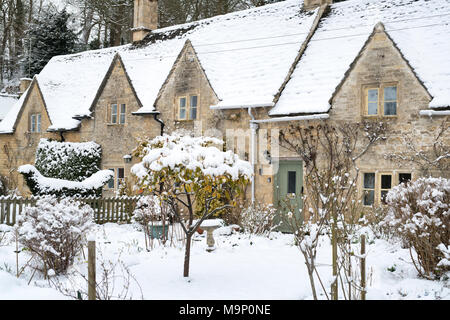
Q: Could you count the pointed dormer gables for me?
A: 4